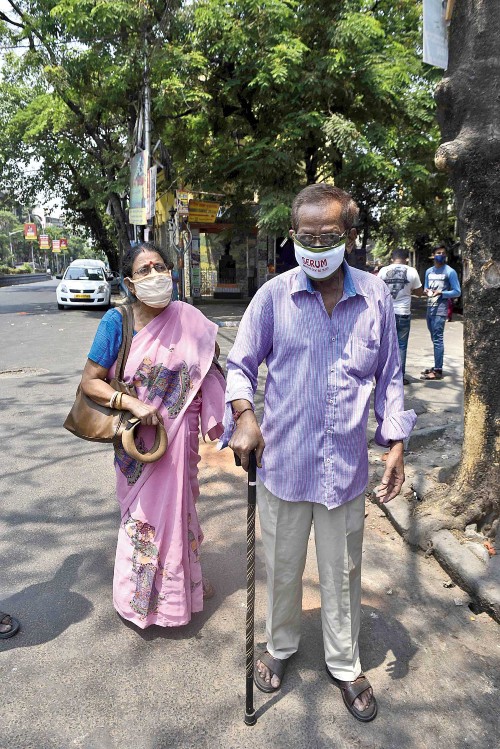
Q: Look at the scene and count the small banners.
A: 4